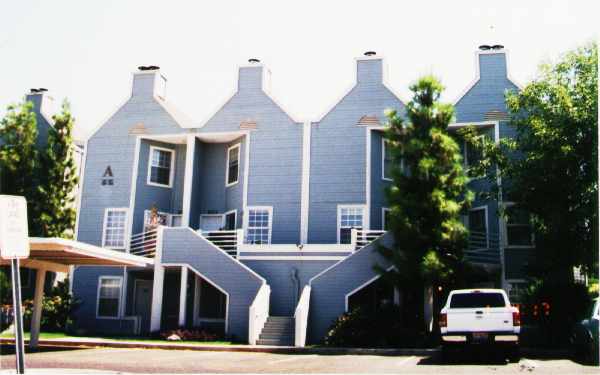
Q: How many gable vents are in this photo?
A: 4